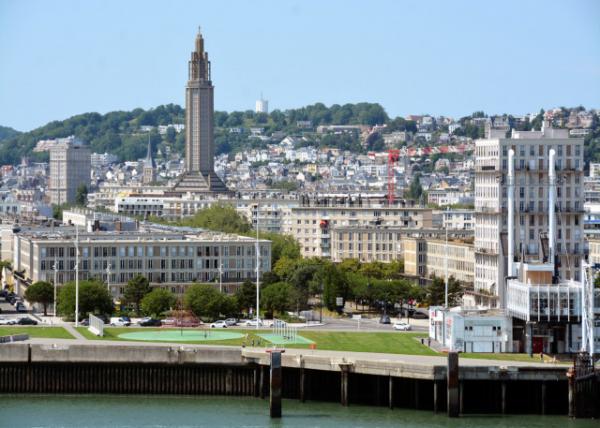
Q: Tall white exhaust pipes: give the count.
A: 2